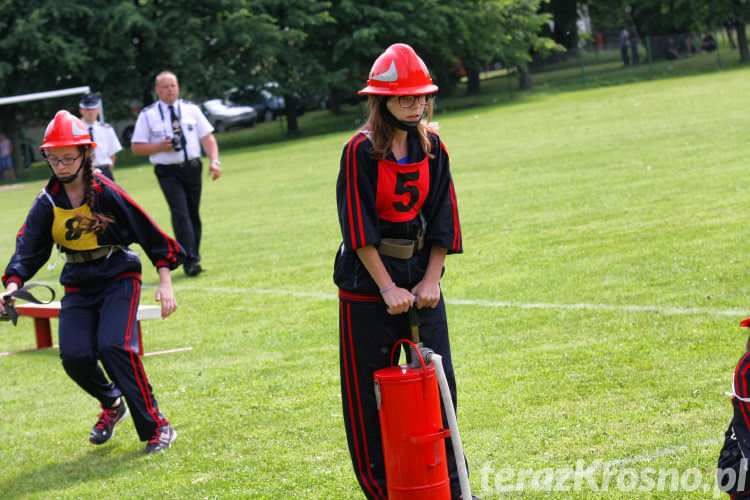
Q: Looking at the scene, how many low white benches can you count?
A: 1